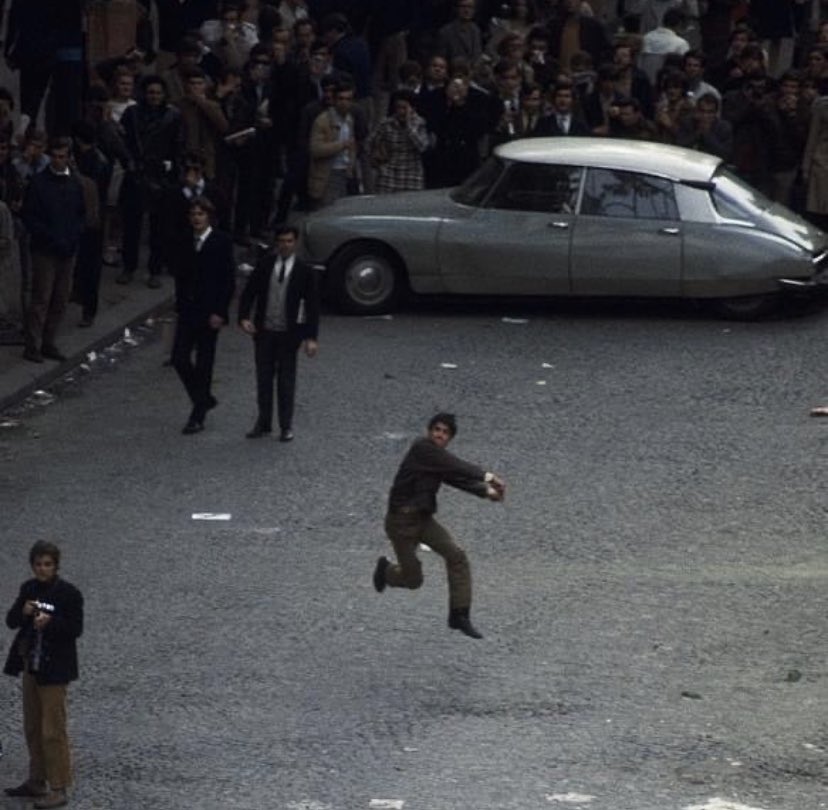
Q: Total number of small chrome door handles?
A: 2